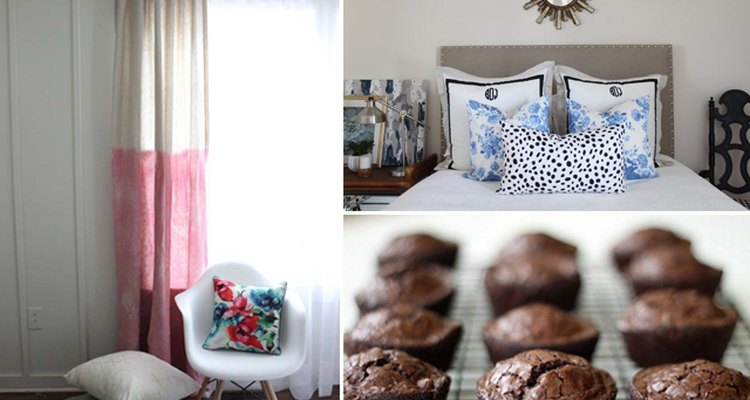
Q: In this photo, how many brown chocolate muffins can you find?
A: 12